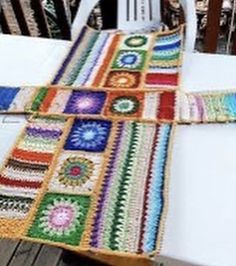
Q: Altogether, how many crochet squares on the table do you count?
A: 8